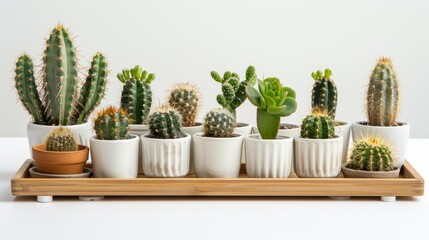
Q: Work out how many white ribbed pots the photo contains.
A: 3